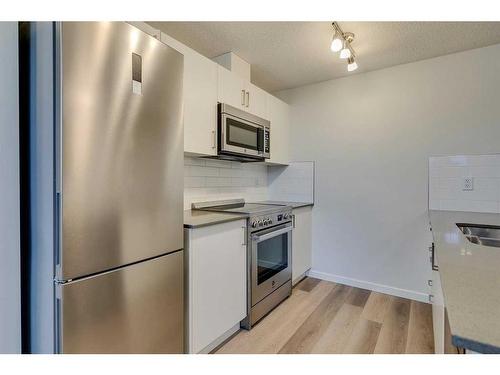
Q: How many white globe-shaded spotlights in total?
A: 3